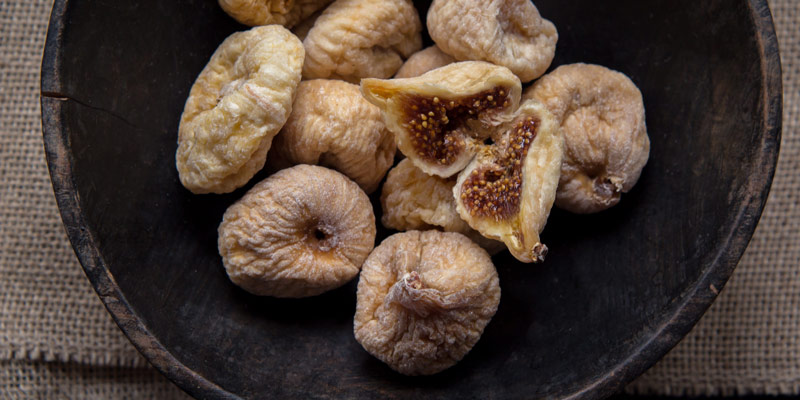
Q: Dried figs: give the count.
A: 11